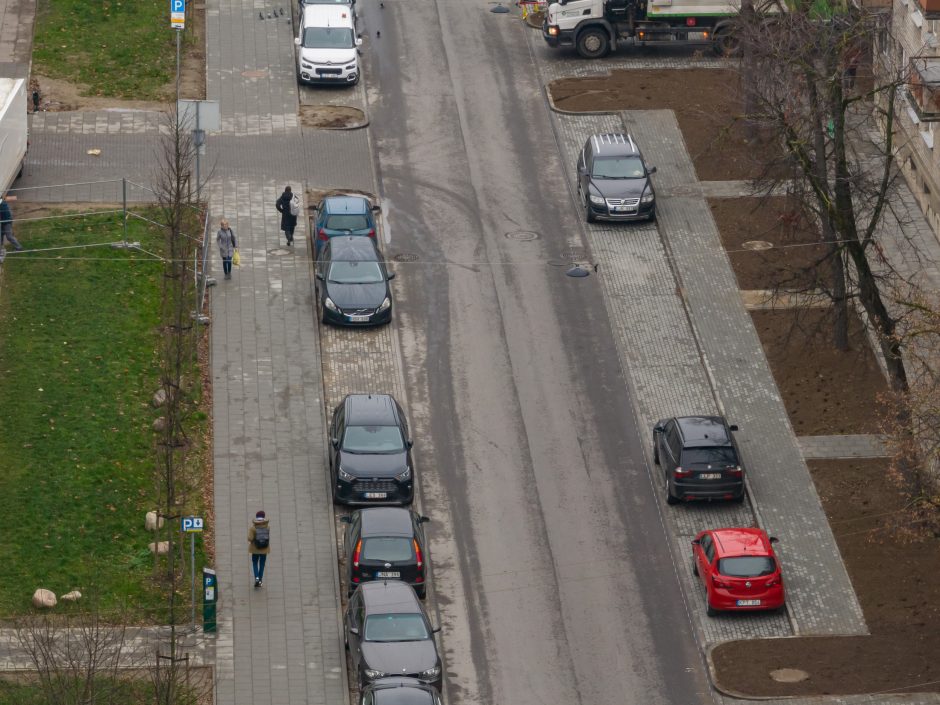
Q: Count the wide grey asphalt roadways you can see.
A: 1